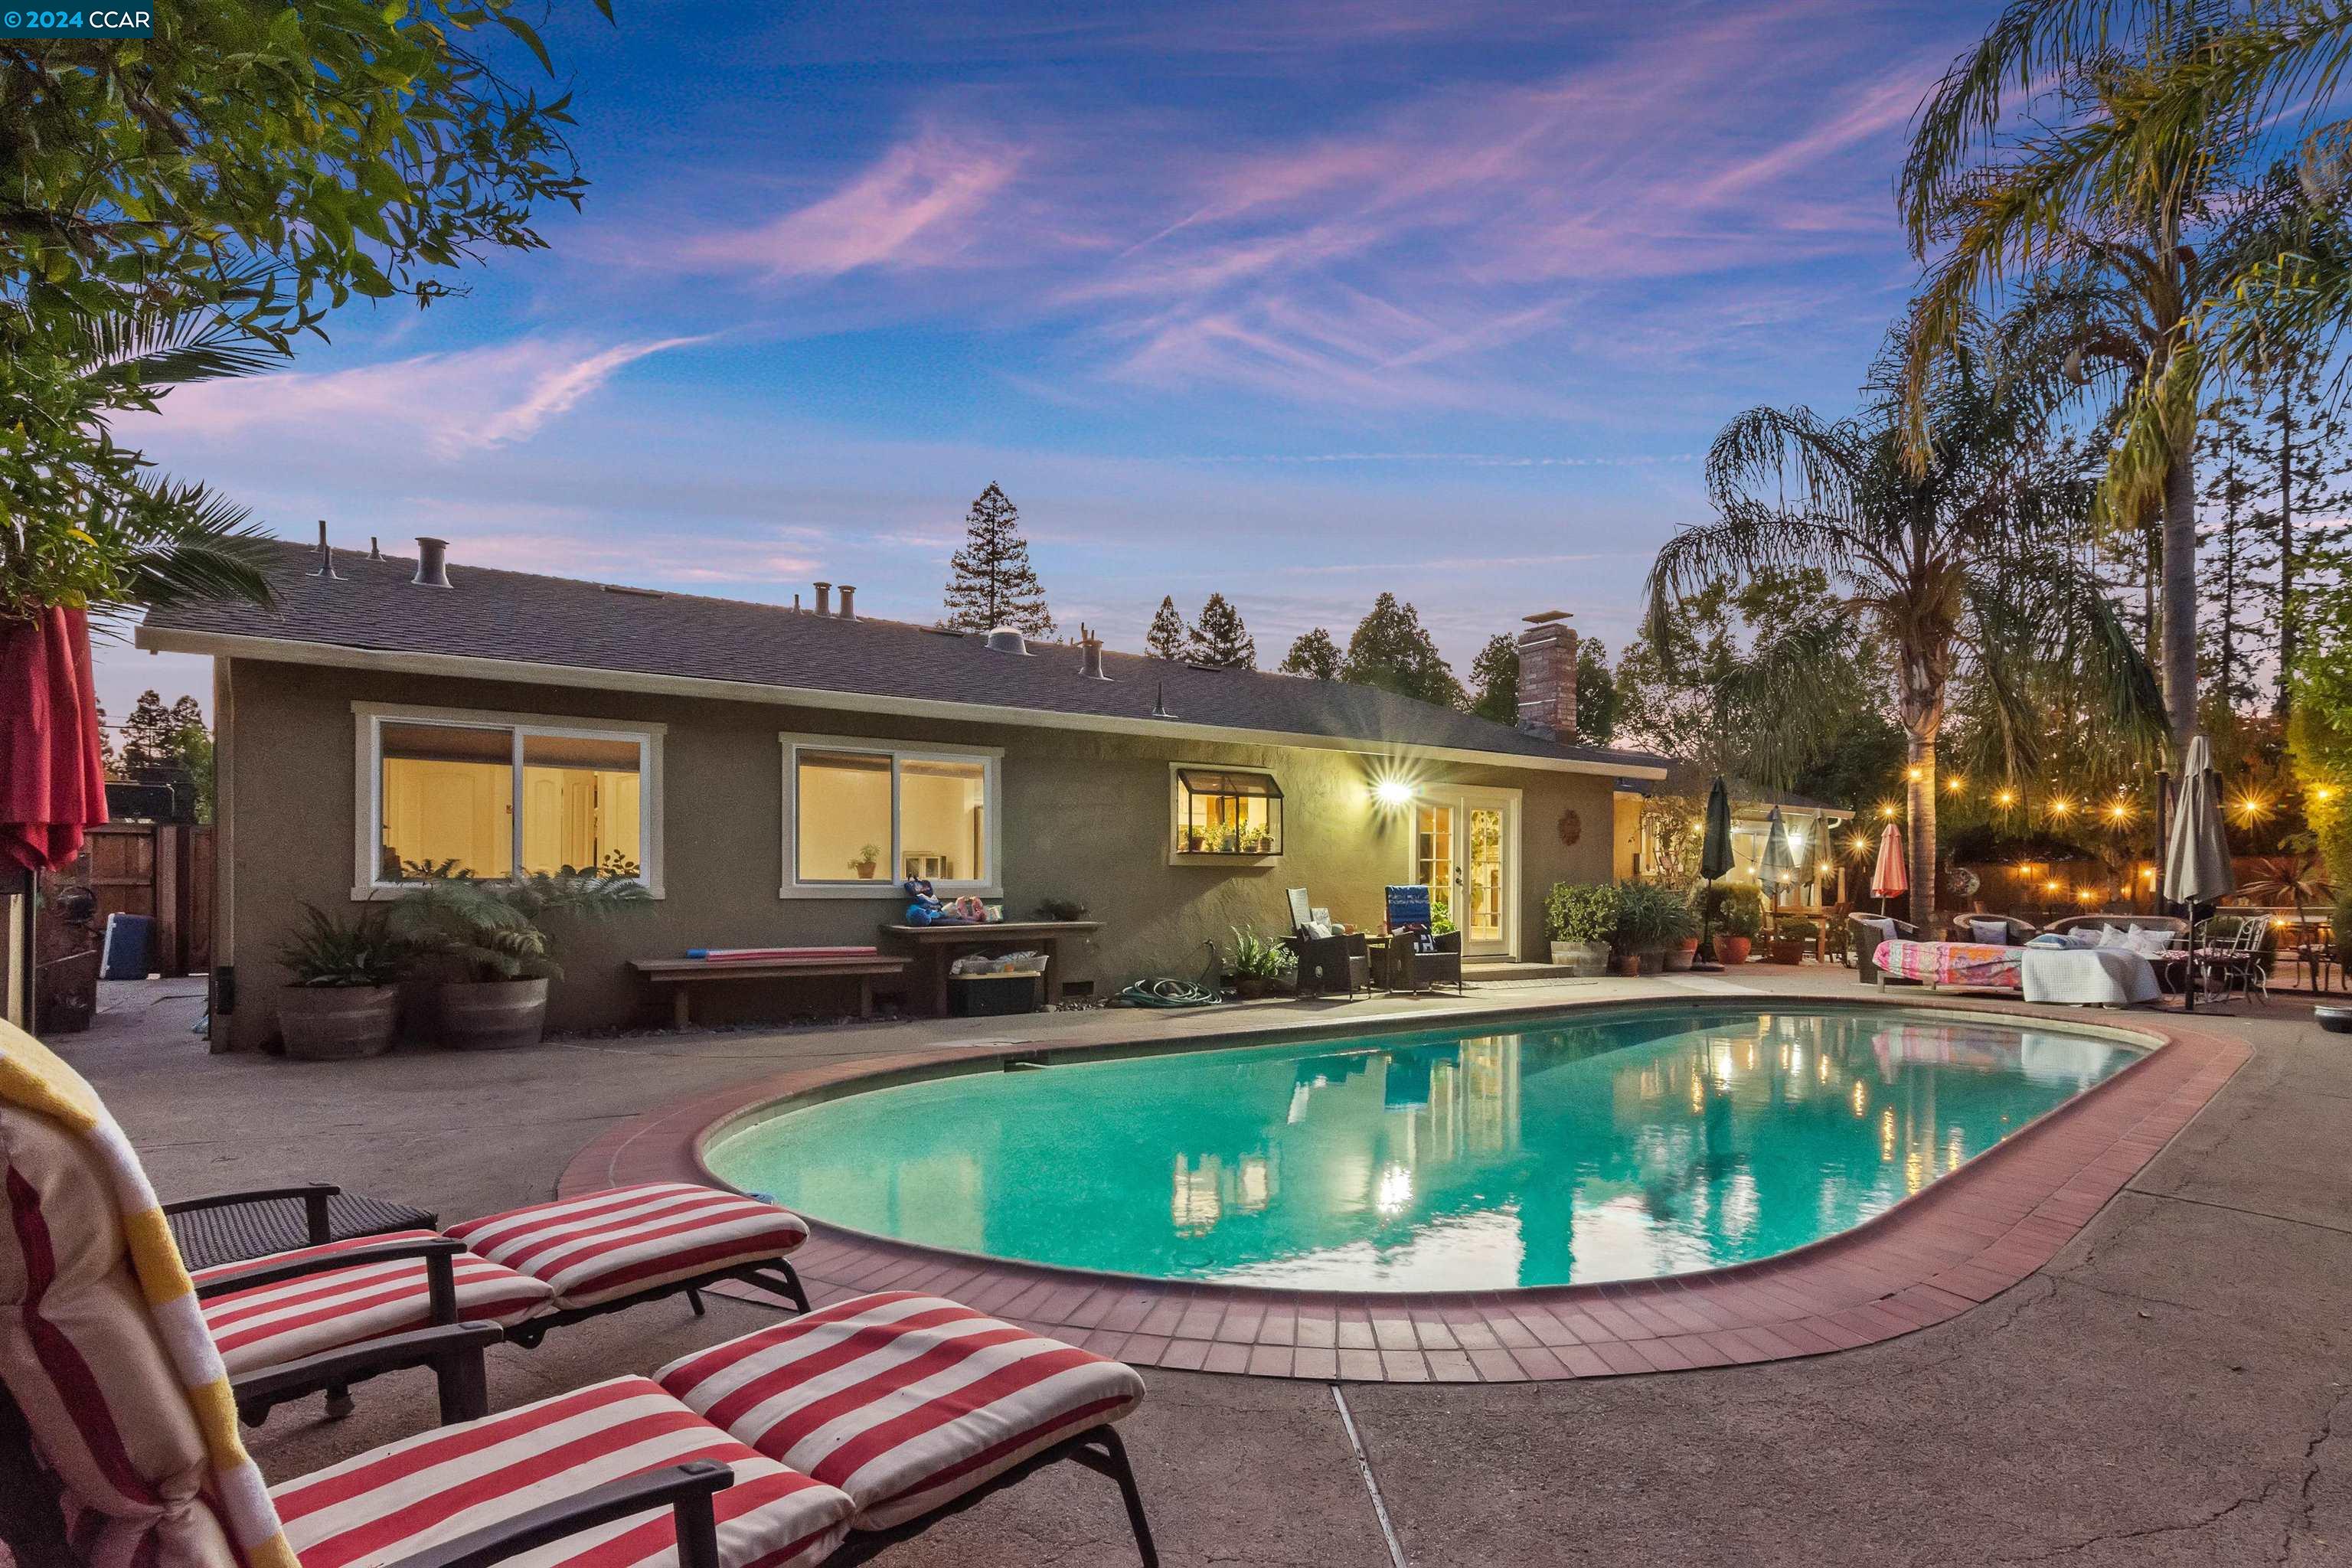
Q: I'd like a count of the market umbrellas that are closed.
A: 6